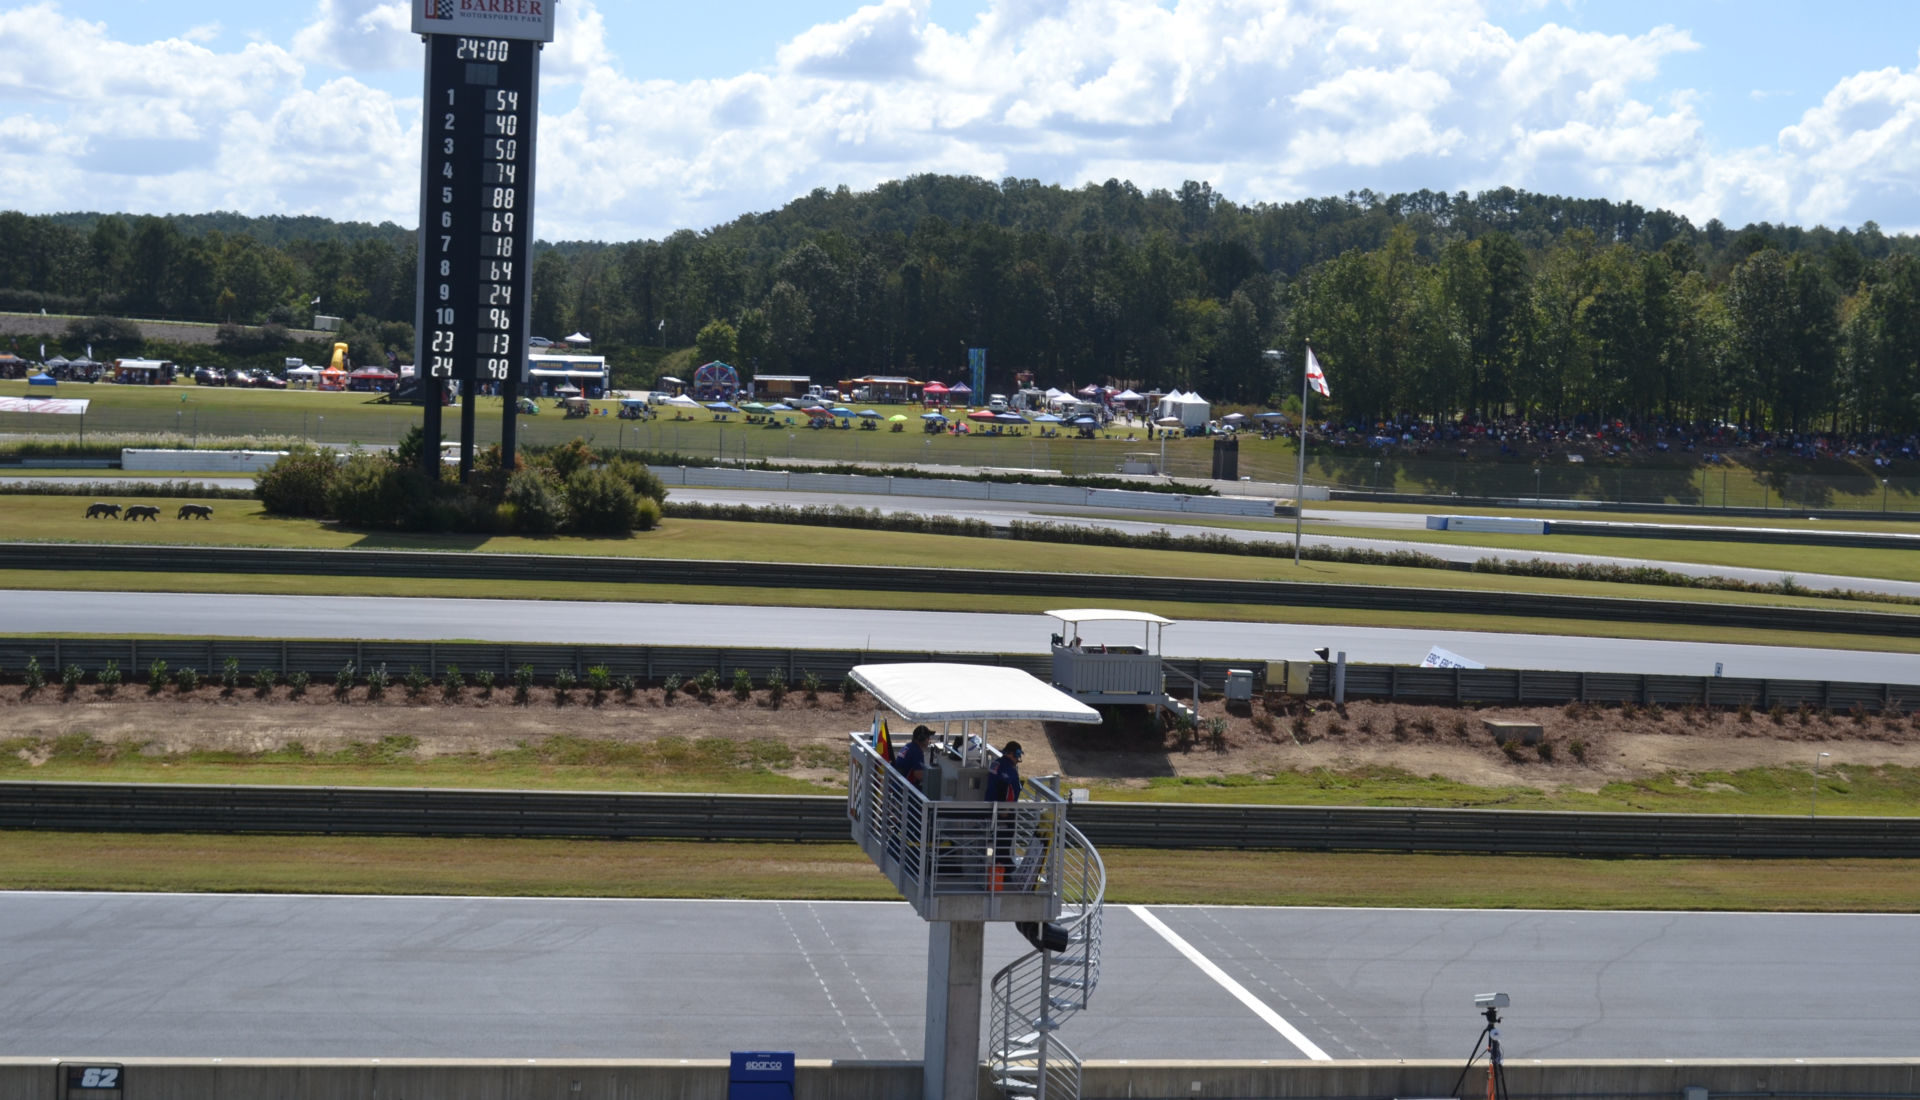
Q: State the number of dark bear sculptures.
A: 3